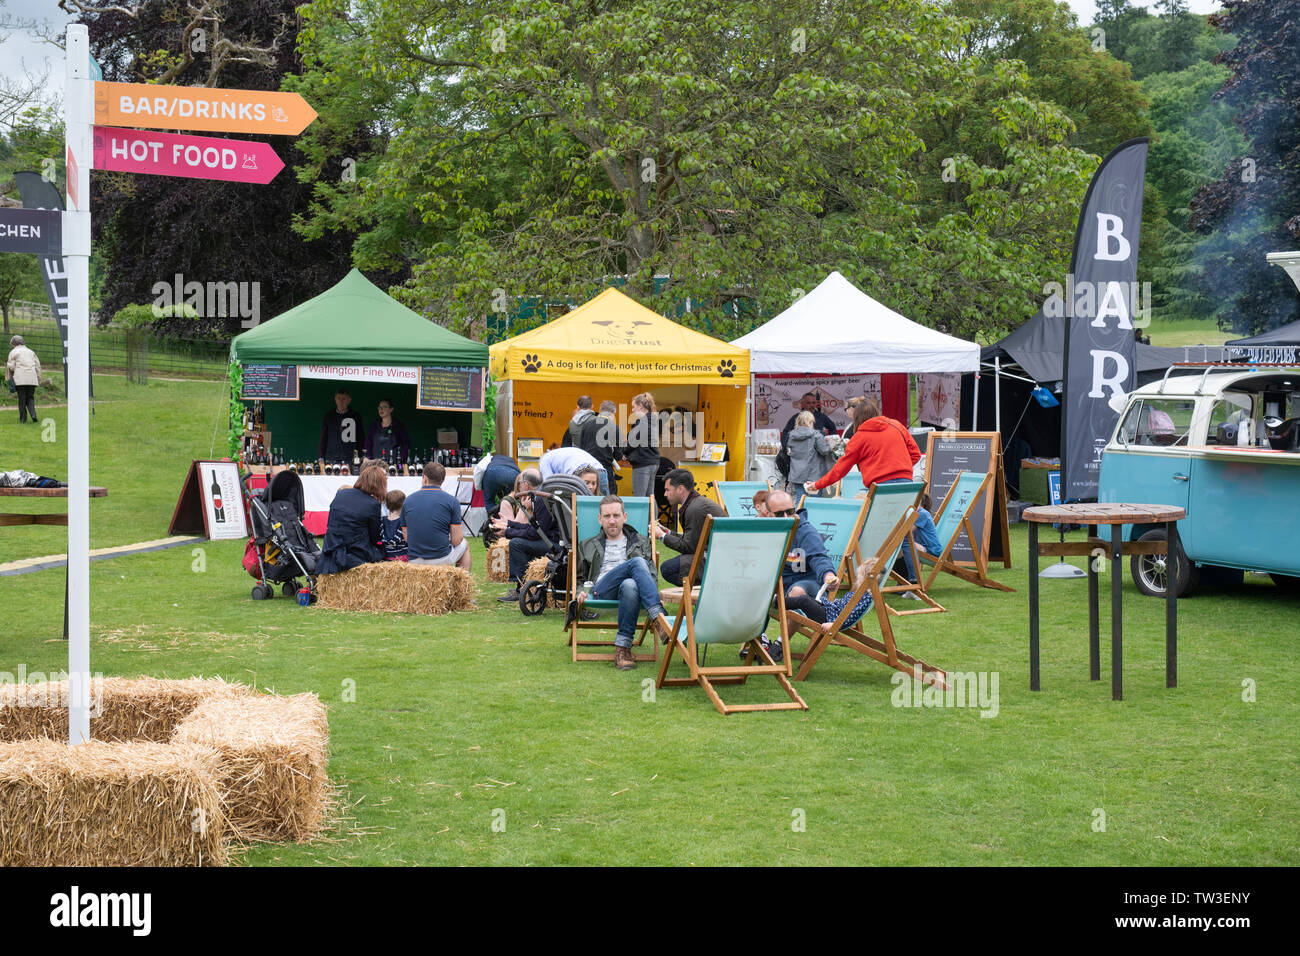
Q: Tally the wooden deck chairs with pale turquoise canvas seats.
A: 8